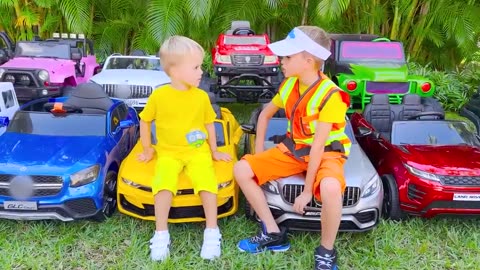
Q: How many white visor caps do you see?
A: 1